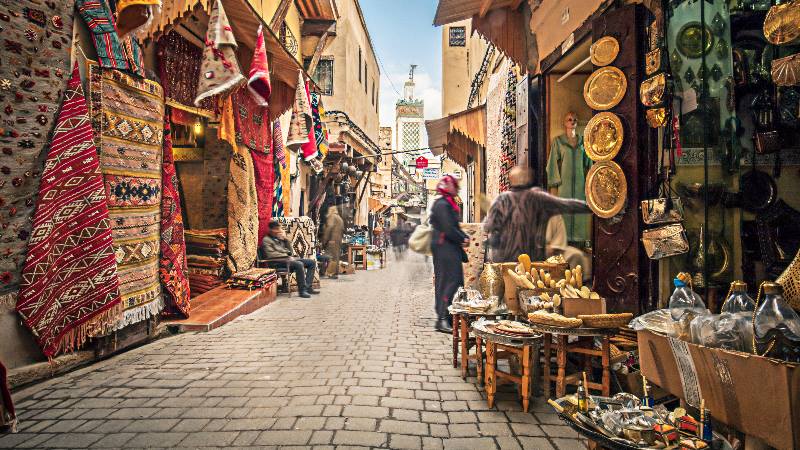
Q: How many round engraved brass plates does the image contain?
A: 4